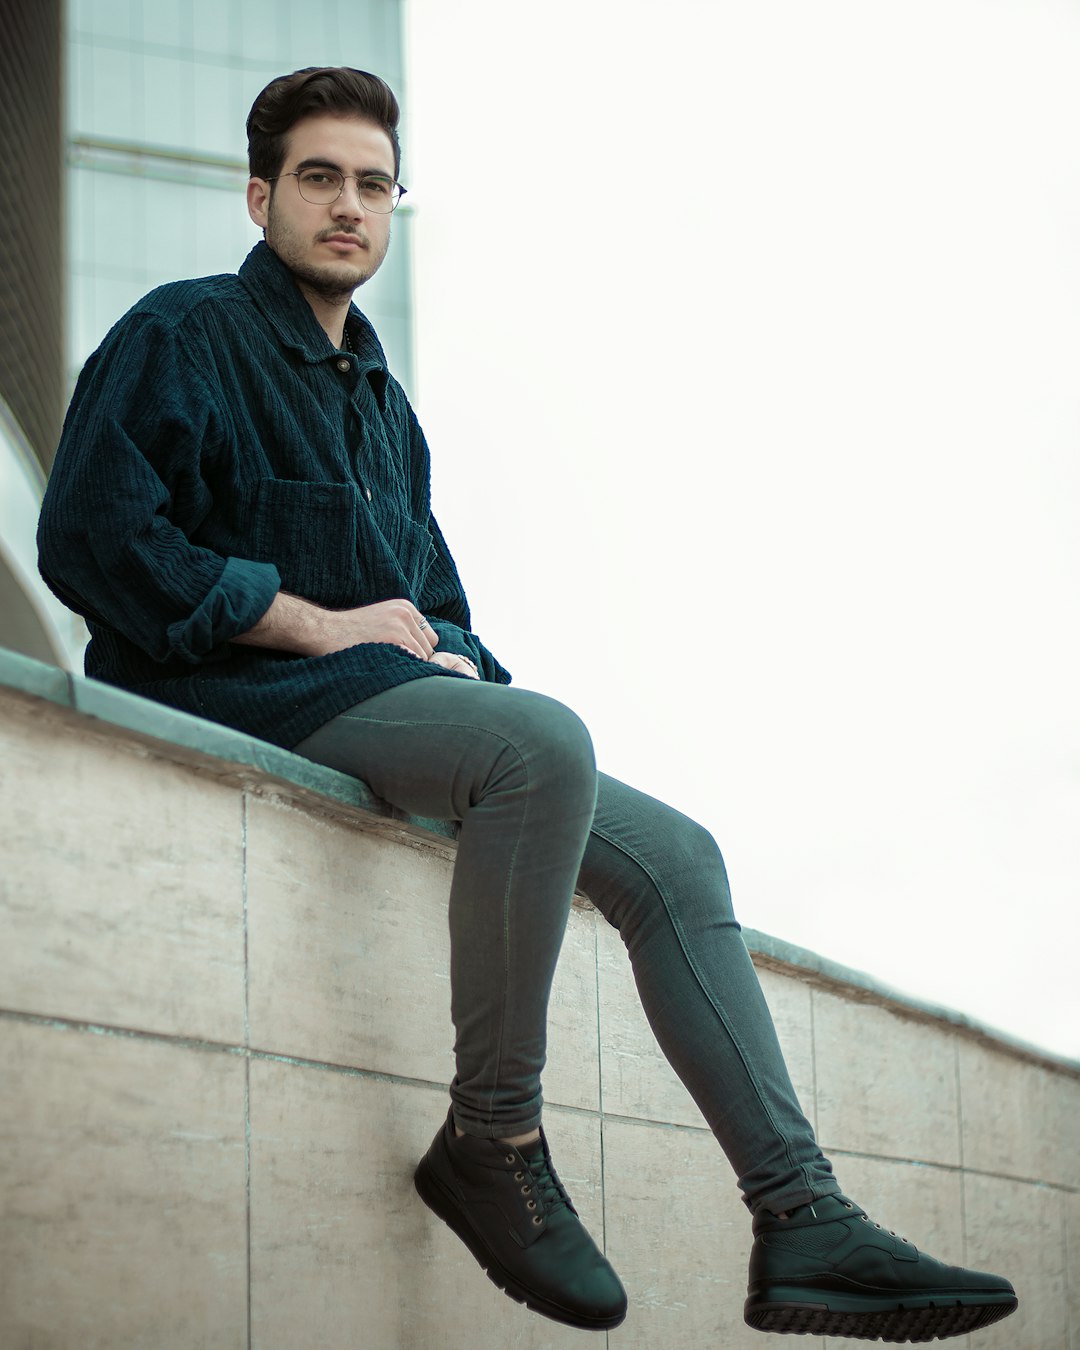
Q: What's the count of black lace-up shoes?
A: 2